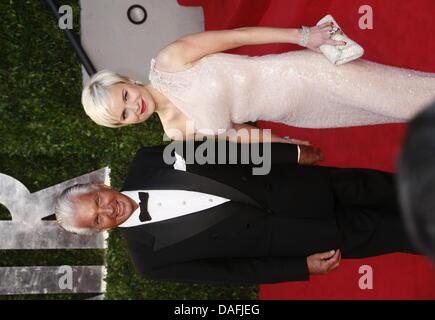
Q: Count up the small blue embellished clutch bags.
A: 0